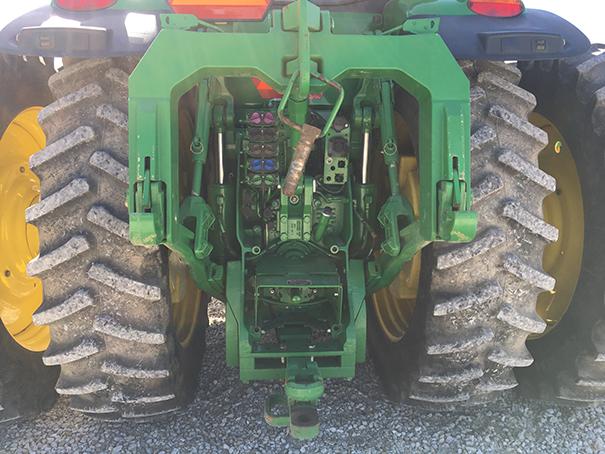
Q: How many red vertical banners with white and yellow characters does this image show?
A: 0